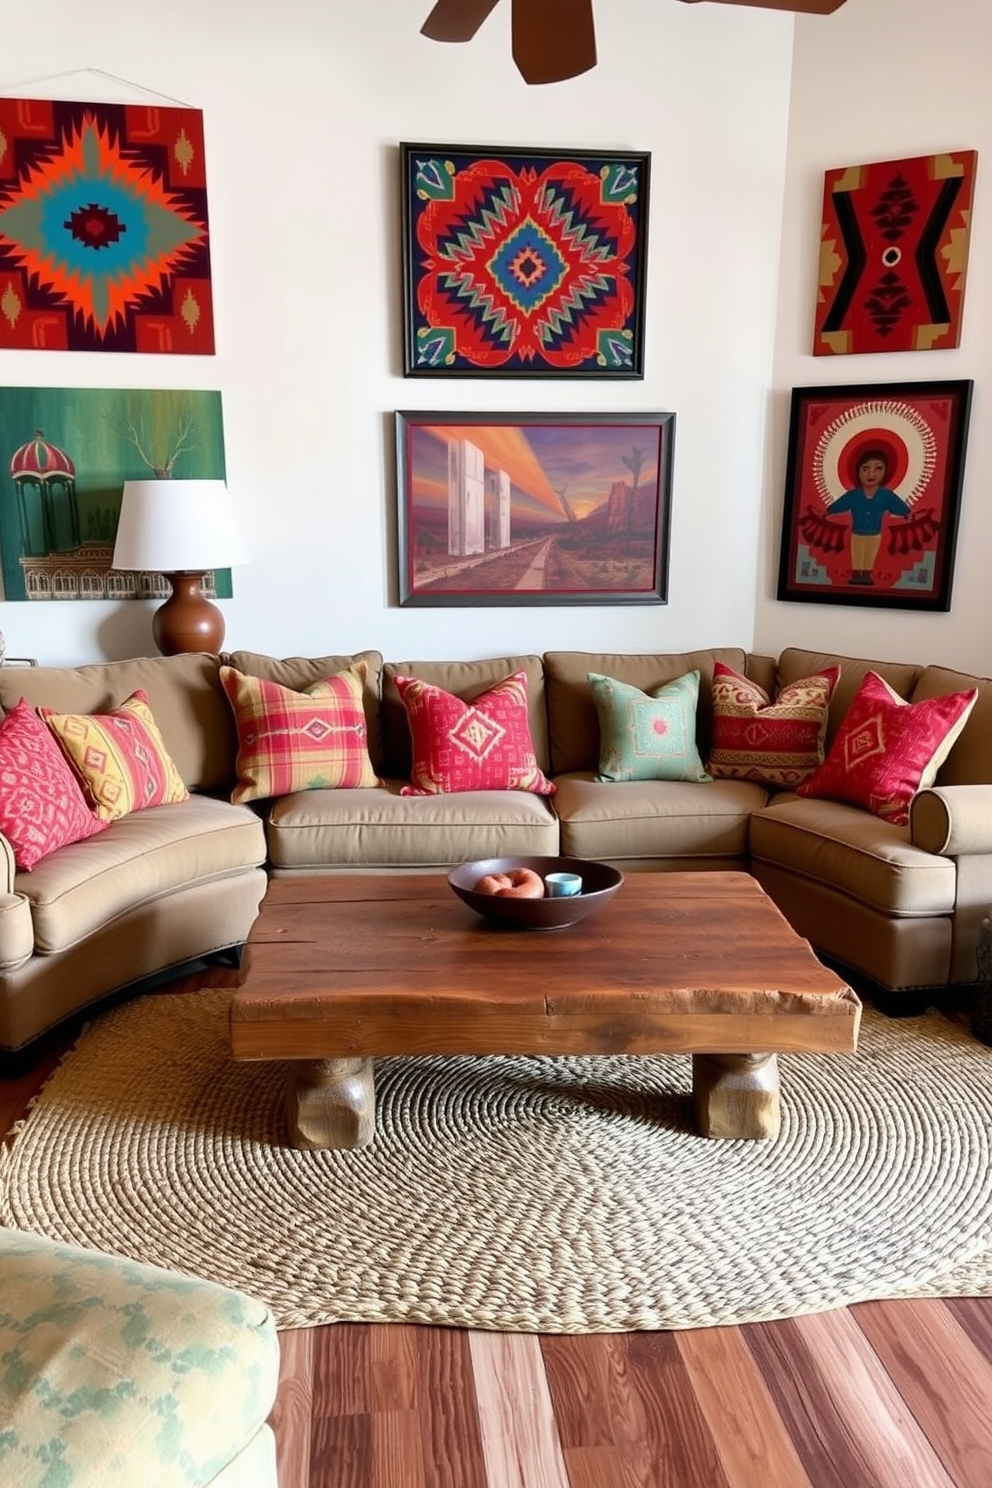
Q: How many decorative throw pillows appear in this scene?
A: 7